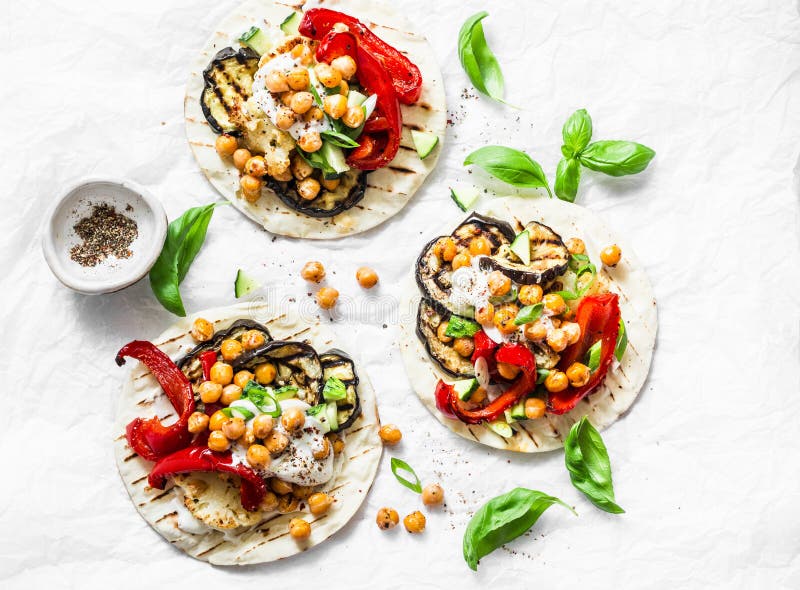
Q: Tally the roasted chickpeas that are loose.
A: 7